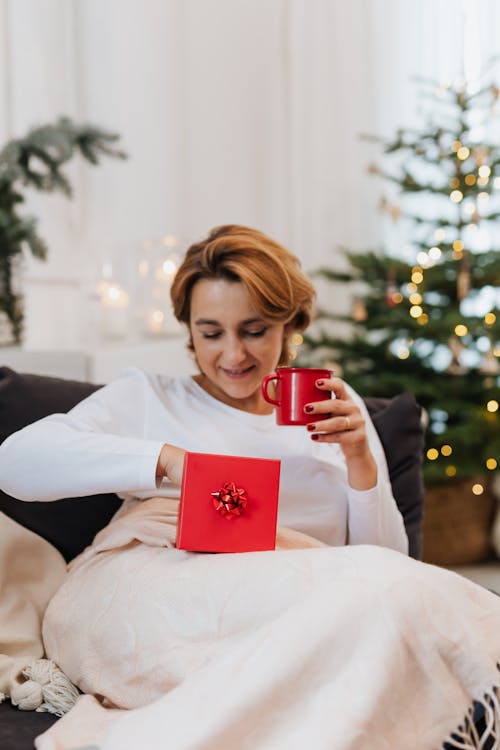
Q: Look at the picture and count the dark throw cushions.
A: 2